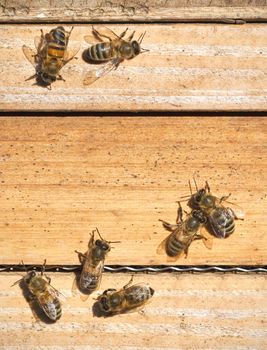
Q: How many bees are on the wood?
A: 7